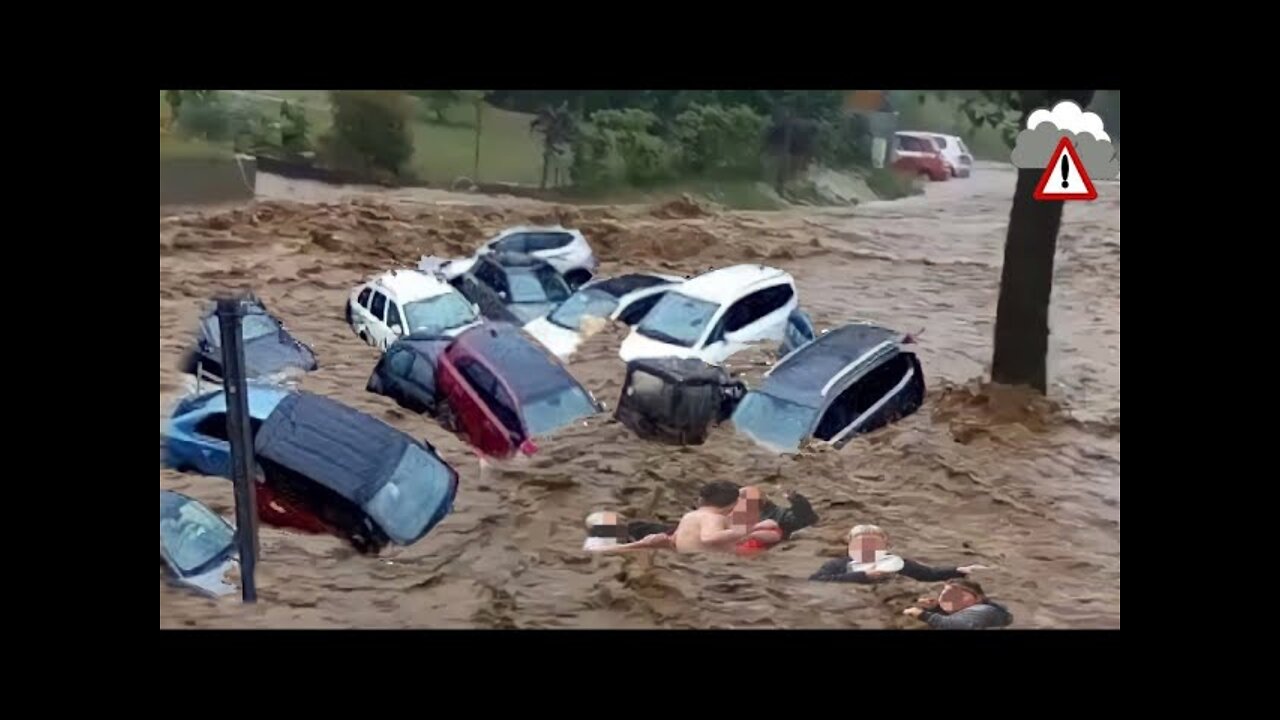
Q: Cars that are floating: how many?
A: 14